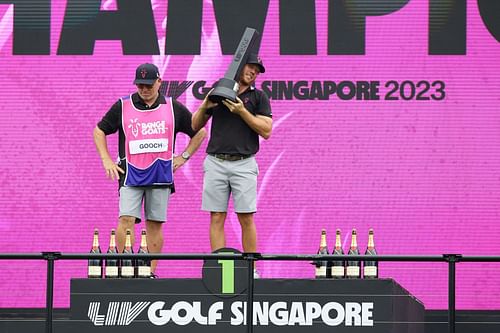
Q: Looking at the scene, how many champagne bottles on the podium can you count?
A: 8